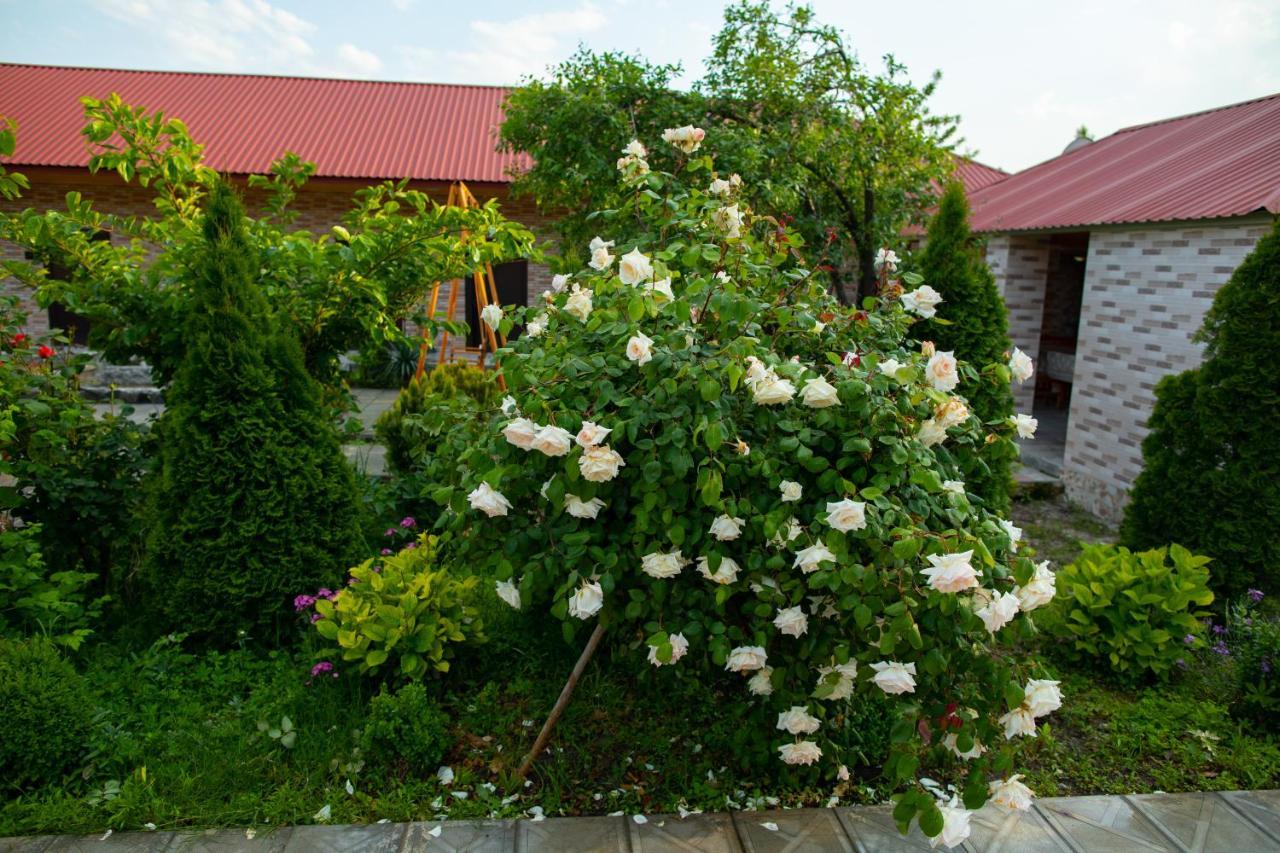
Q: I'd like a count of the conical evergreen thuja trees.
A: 3